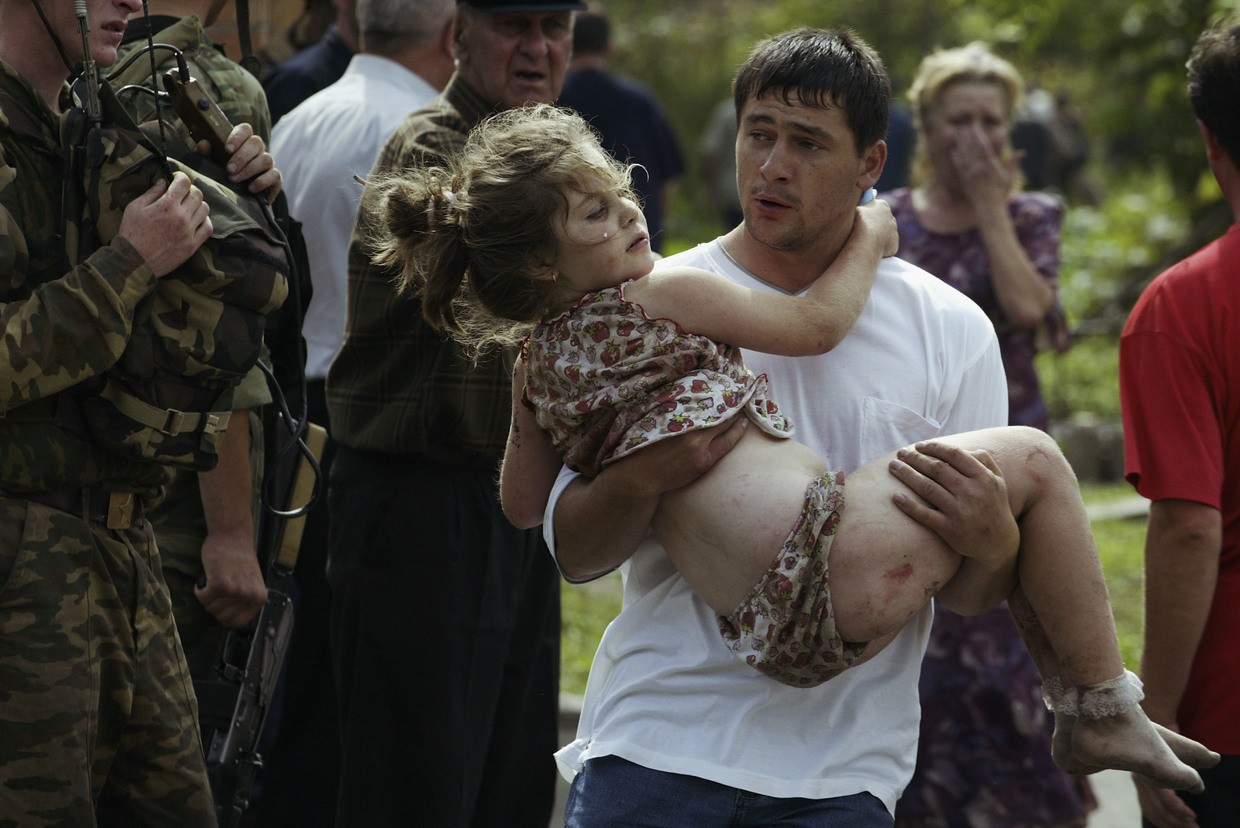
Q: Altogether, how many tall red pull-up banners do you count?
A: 0